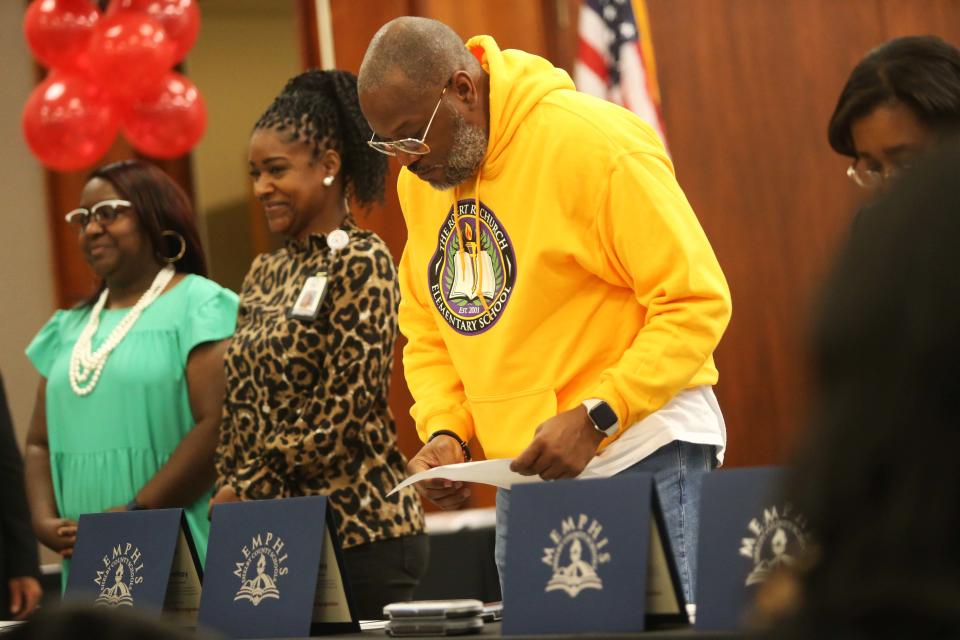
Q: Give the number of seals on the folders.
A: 4